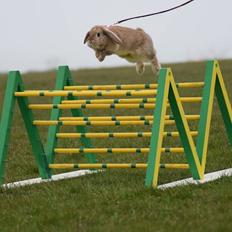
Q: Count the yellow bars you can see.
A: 9